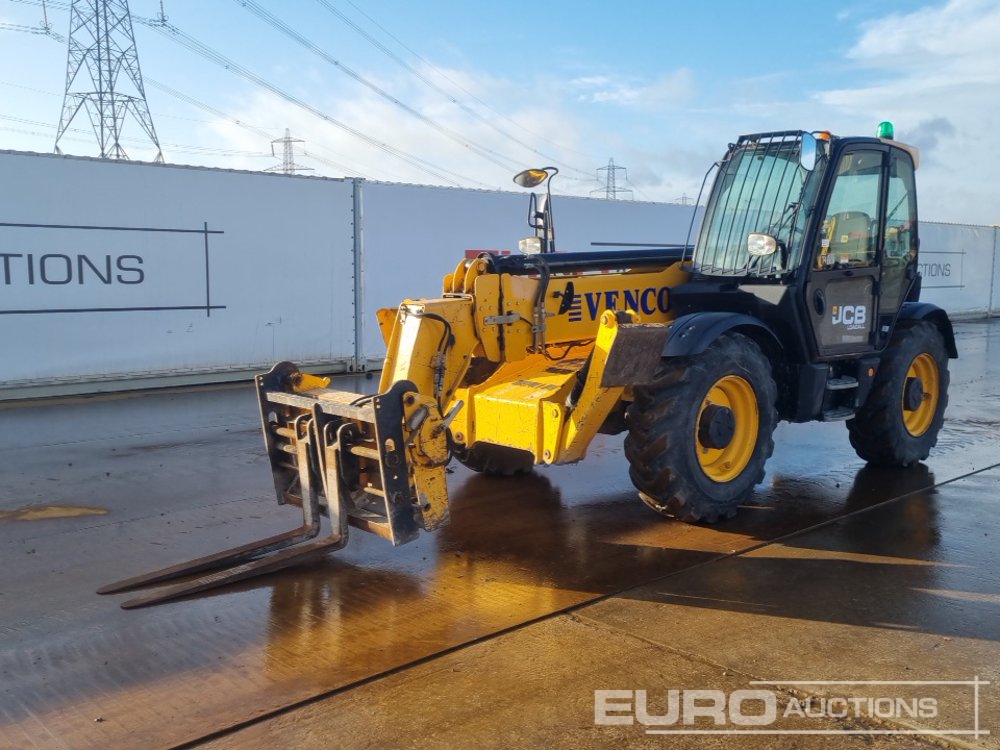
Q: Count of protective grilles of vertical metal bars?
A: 1